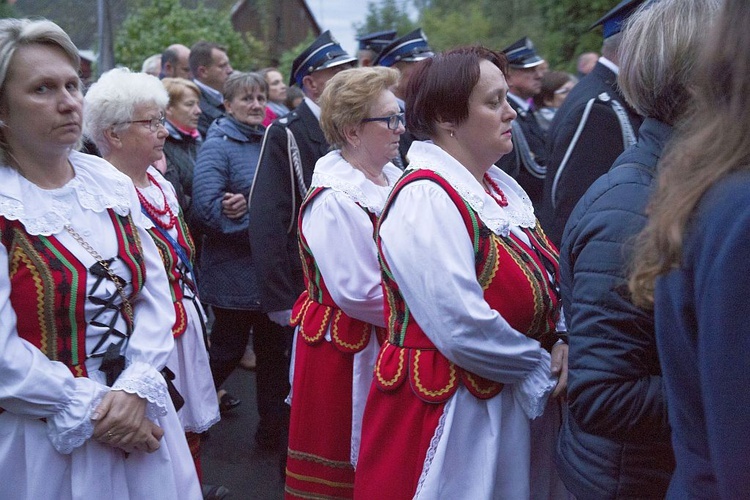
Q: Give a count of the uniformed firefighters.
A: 5